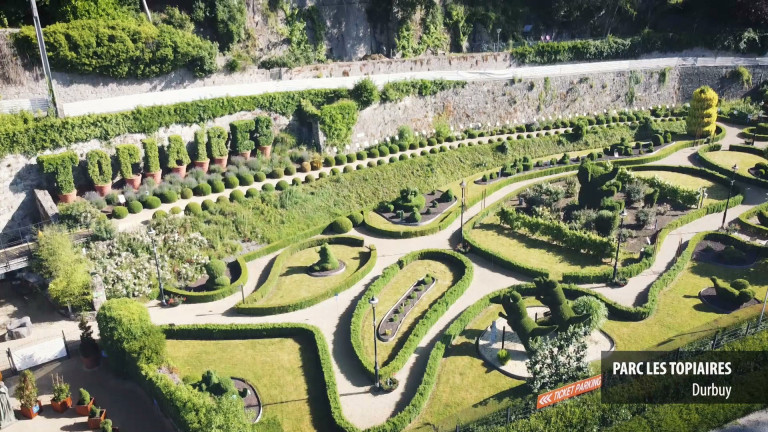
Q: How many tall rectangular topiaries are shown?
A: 9